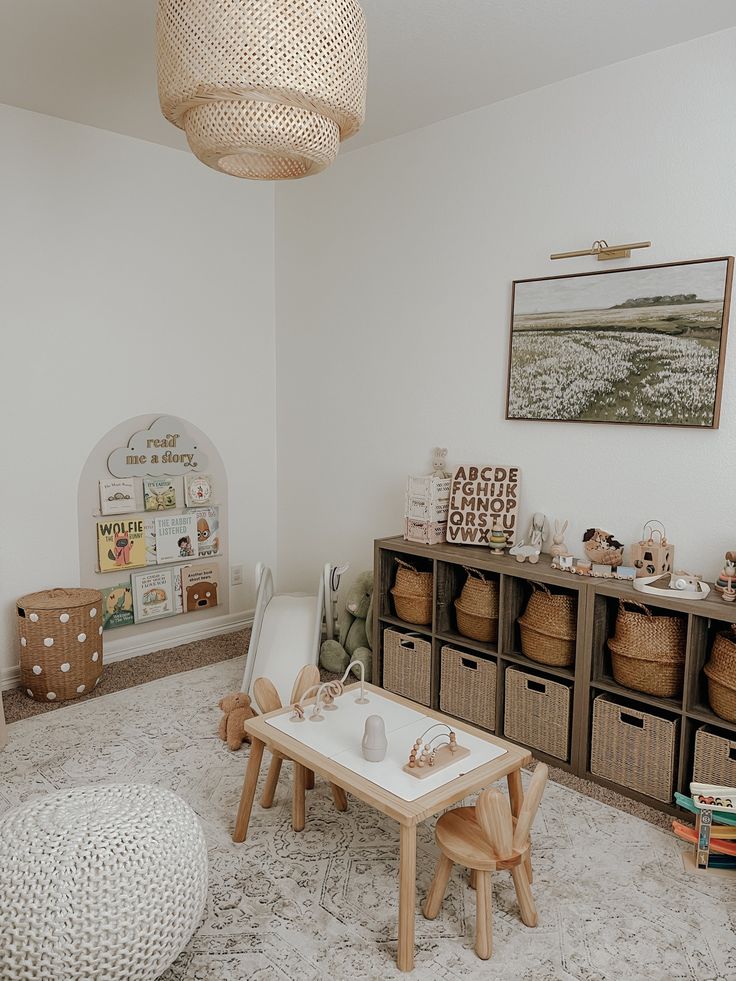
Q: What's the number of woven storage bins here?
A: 11